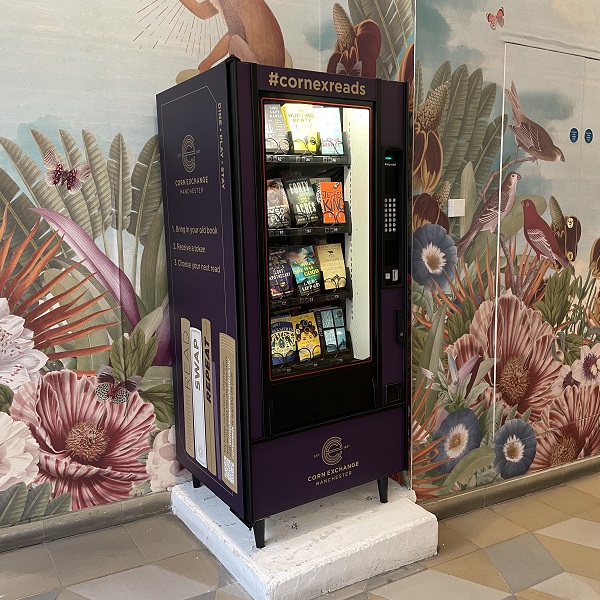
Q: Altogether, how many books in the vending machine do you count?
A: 12